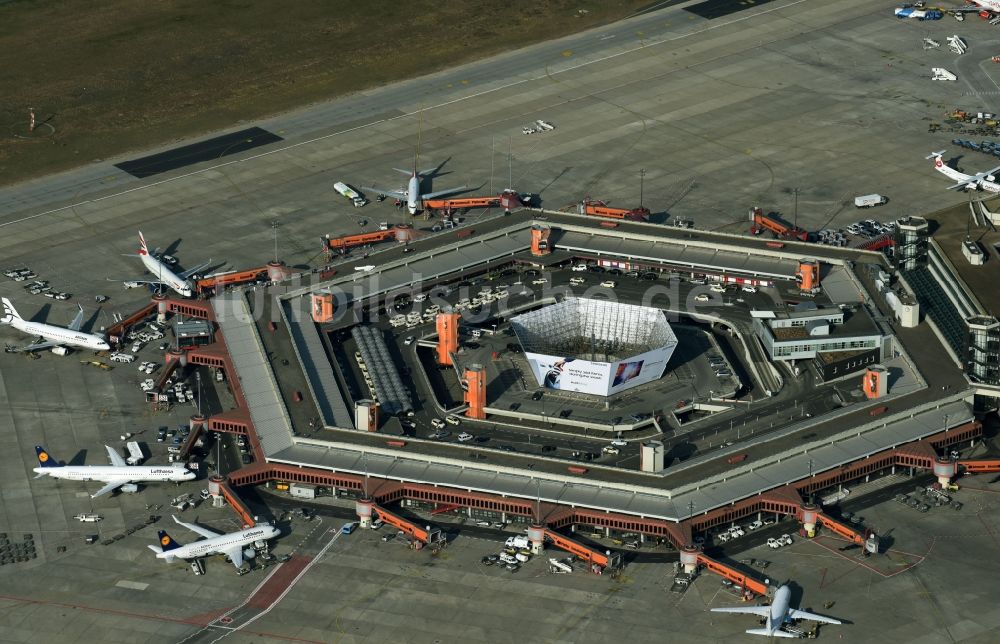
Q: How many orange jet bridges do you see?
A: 14